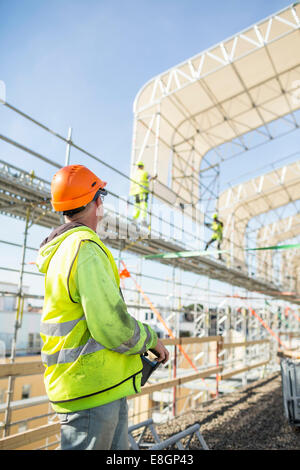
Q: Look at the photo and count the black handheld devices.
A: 1